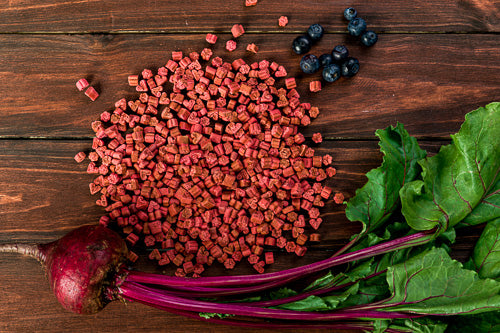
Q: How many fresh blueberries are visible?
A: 10